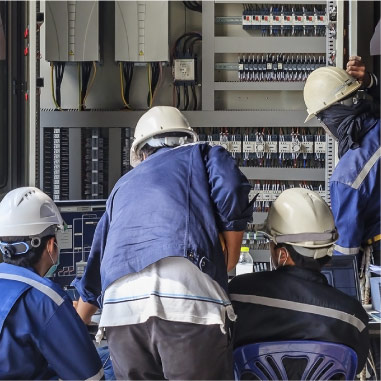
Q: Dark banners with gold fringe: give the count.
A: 0